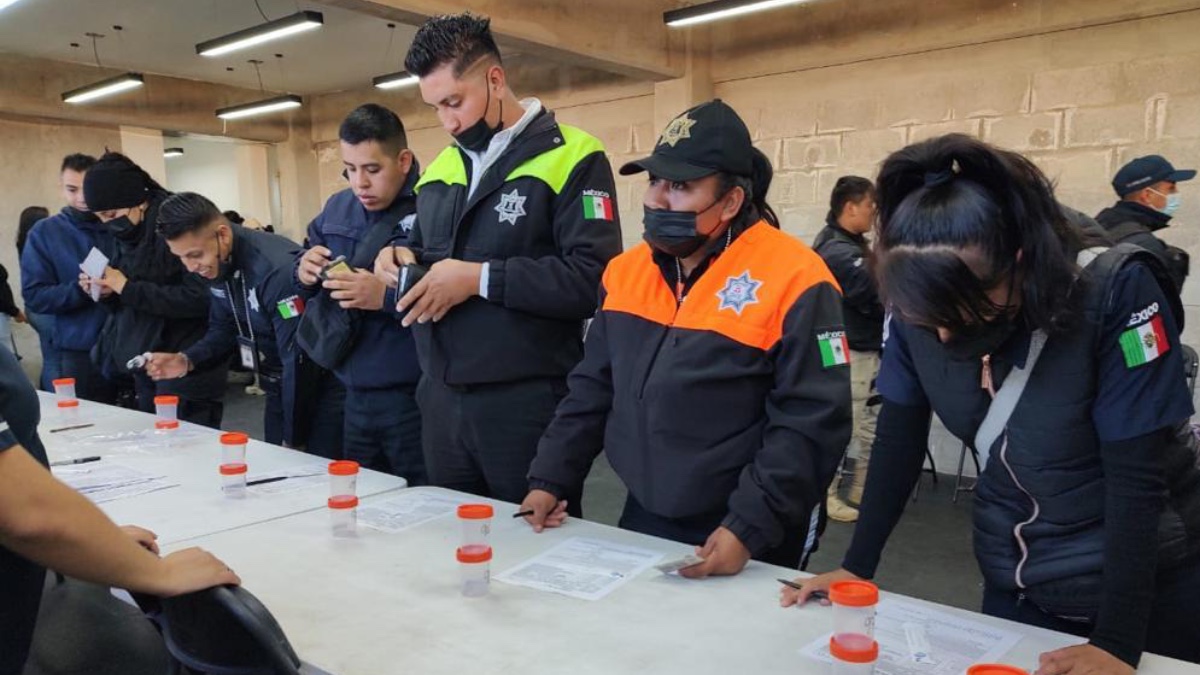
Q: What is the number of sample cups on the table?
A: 13